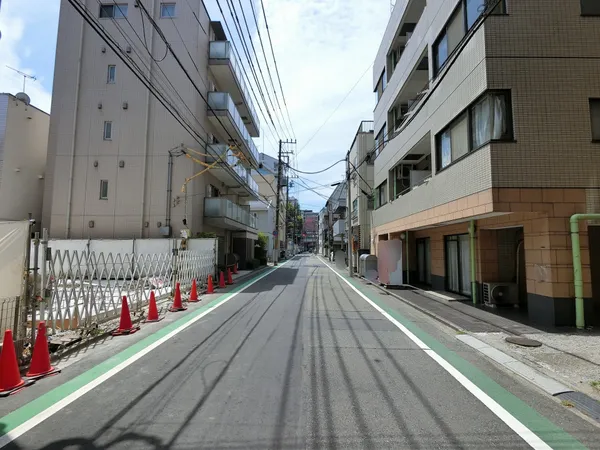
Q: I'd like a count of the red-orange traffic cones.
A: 10